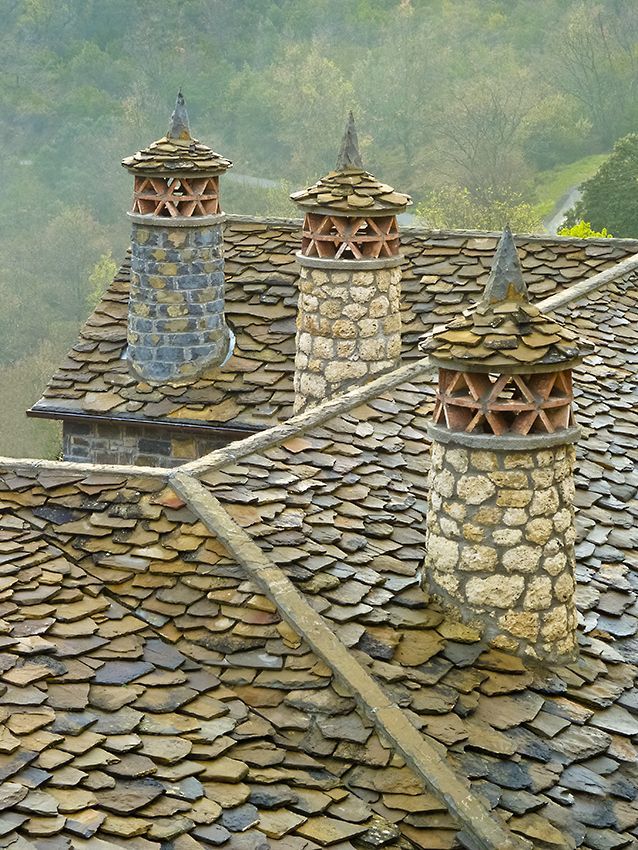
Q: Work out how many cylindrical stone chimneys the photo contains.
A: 3